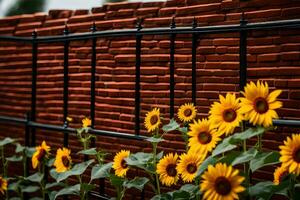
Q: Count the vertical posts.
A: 7